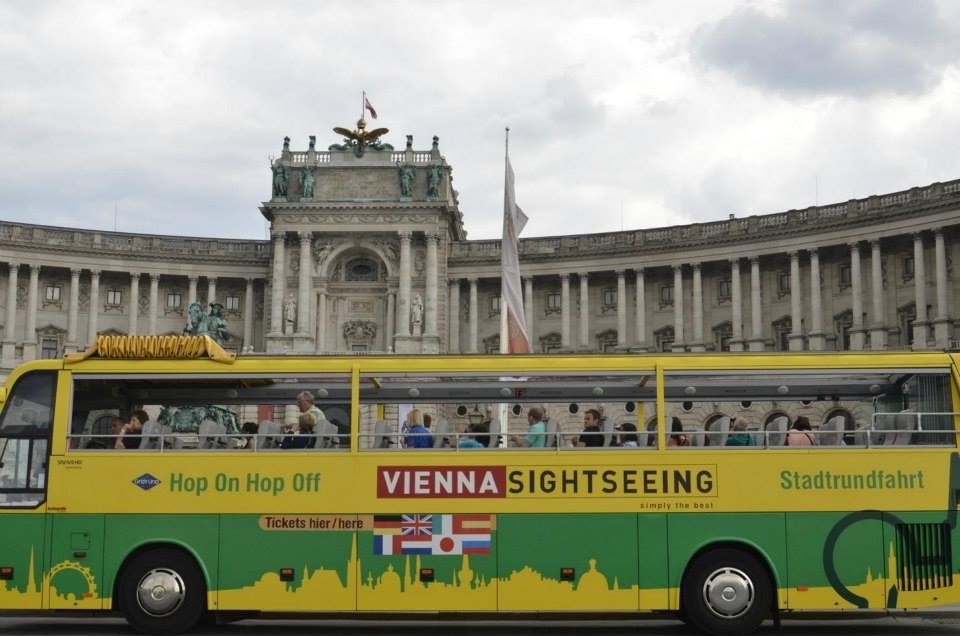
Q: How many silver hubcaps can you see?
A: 2